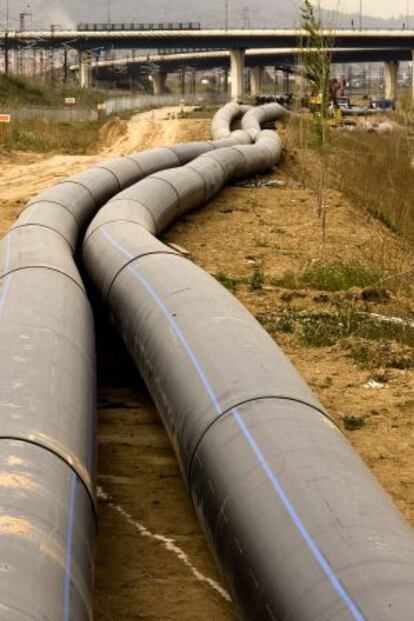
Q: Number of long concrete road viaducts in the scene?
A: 2